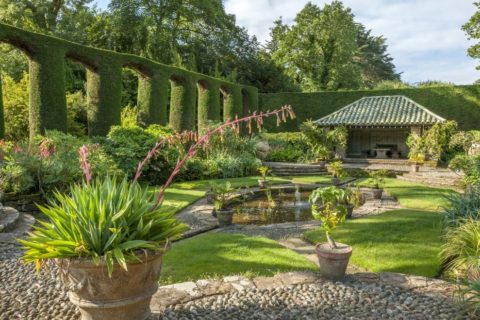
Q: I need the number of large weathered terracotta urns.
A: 1